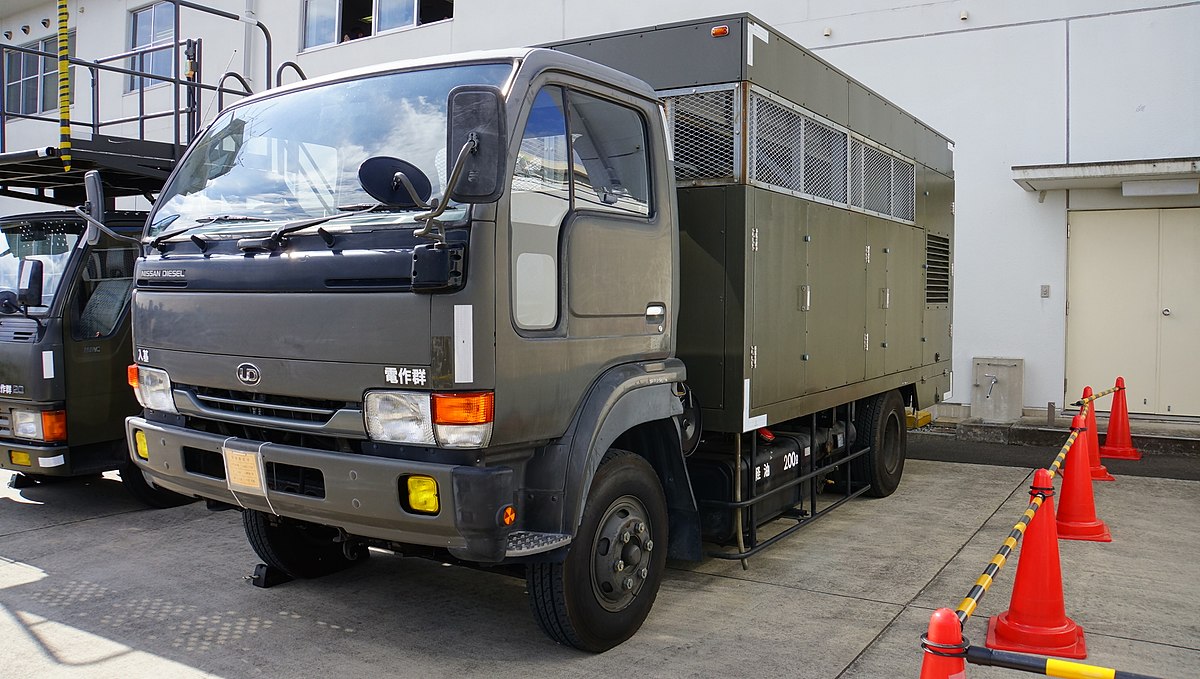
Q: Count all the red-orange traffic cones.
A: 5